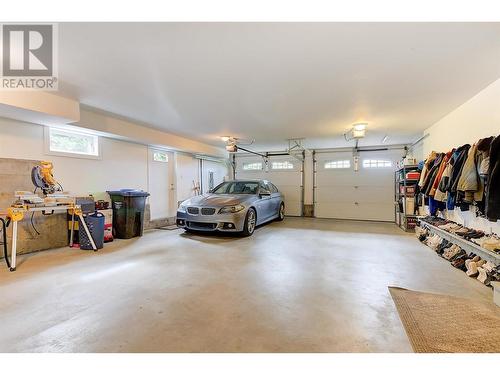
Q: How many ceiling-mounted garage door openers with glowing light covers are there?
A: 2